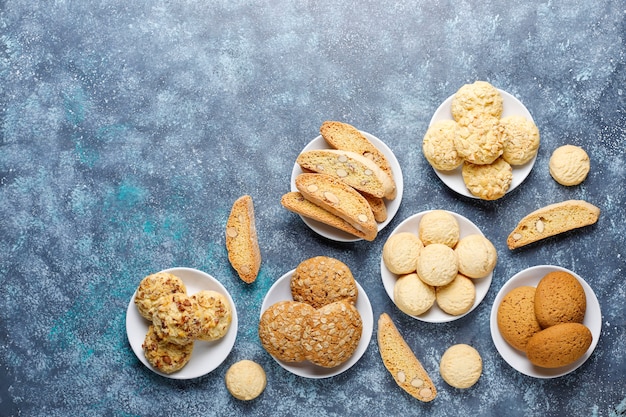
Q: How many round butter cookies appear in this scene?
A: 9